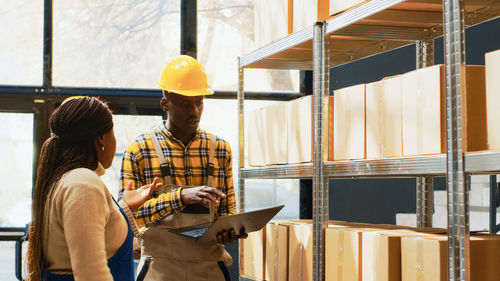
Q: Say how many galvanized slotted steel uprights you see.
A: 4